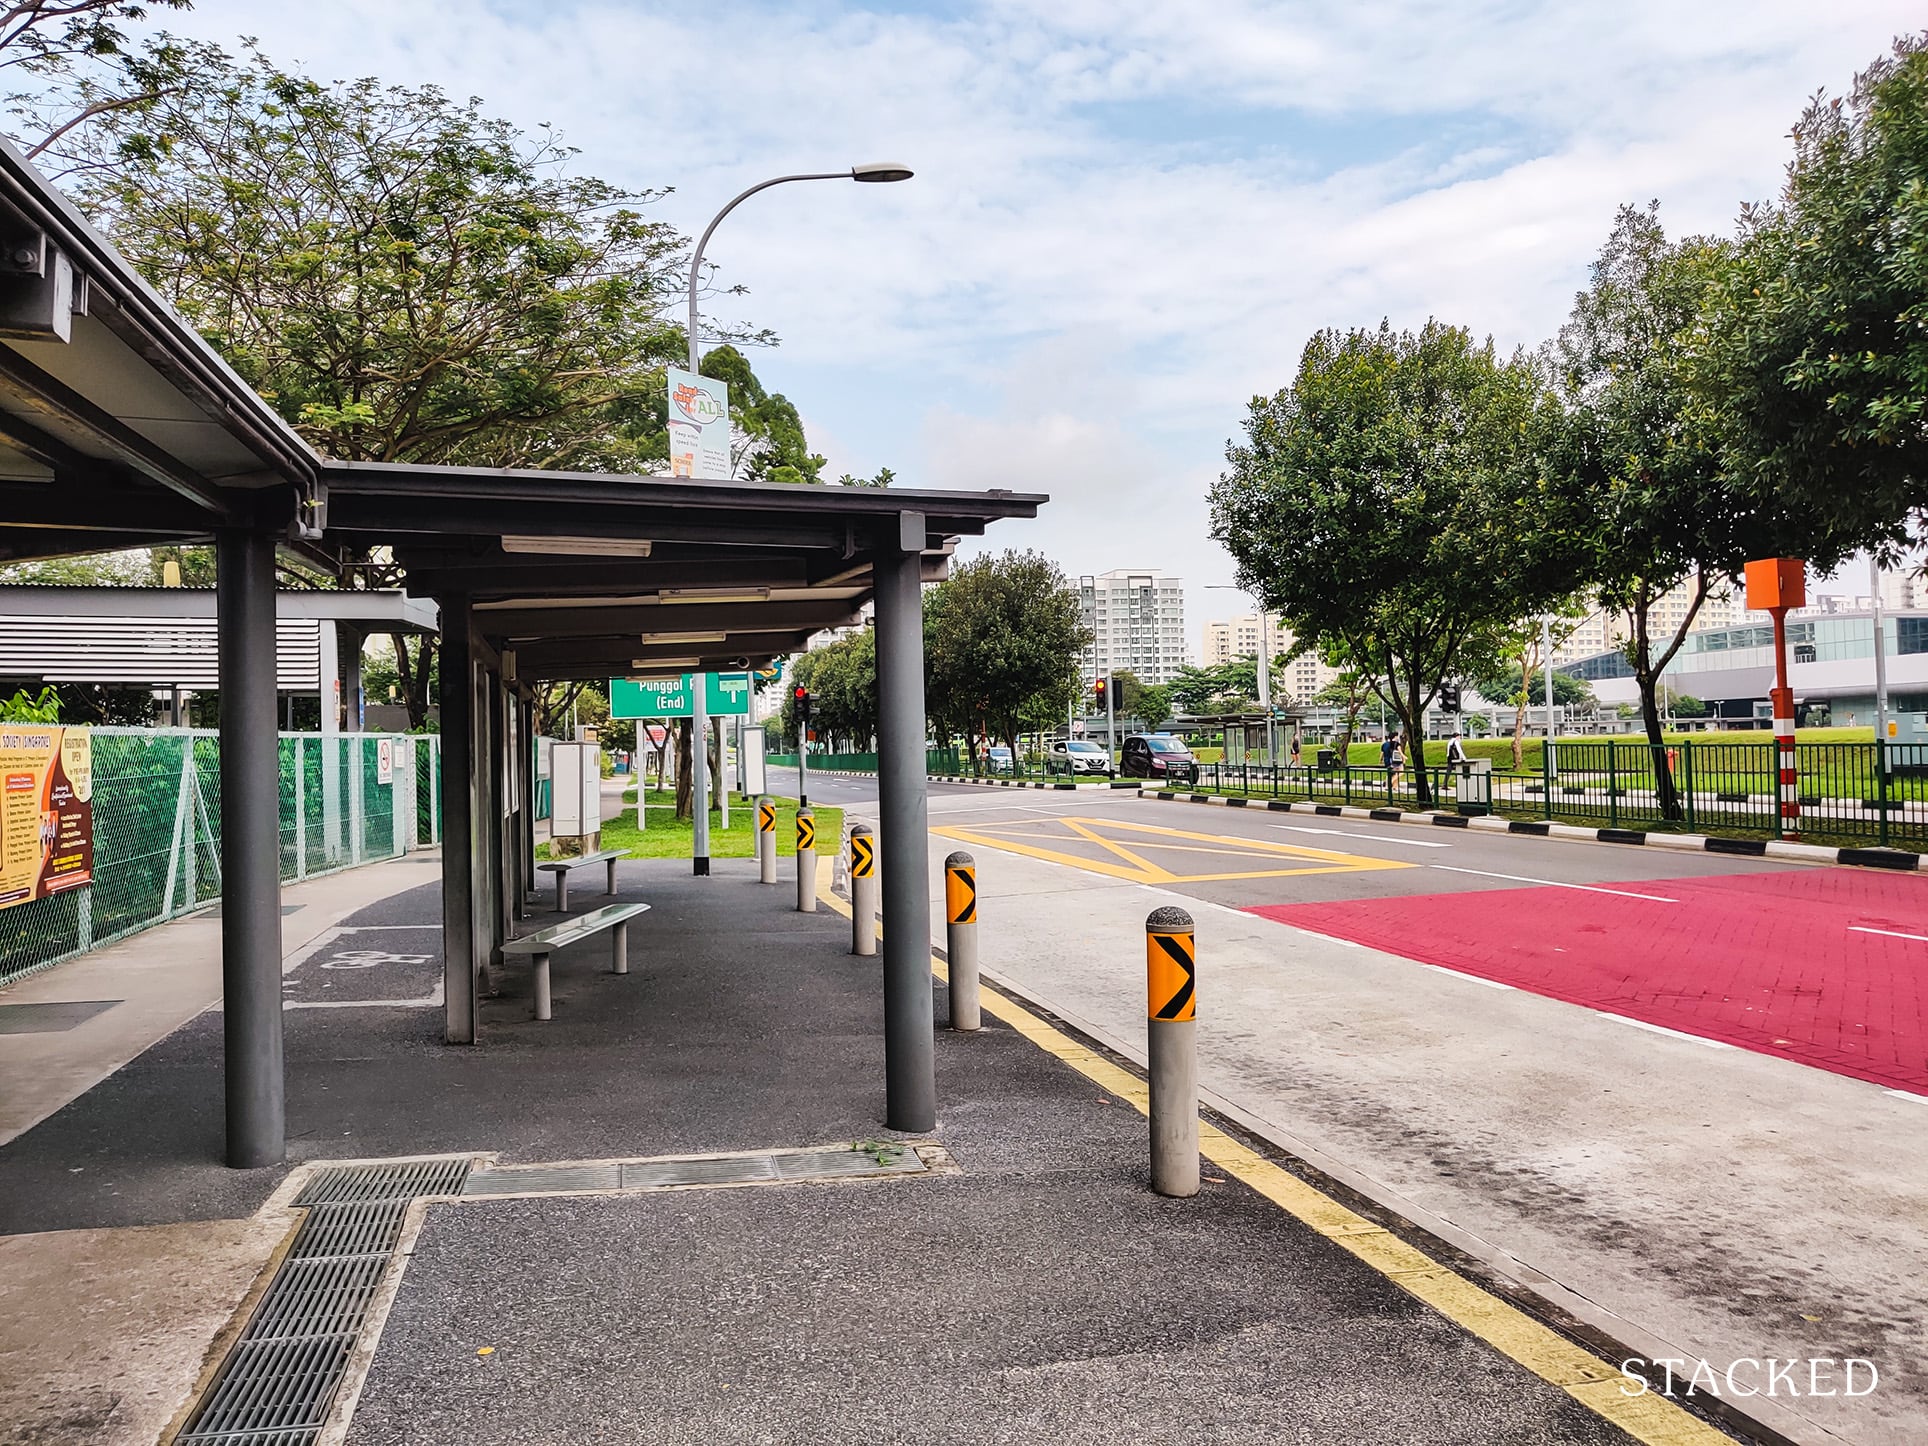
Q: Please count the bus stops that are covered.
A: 2